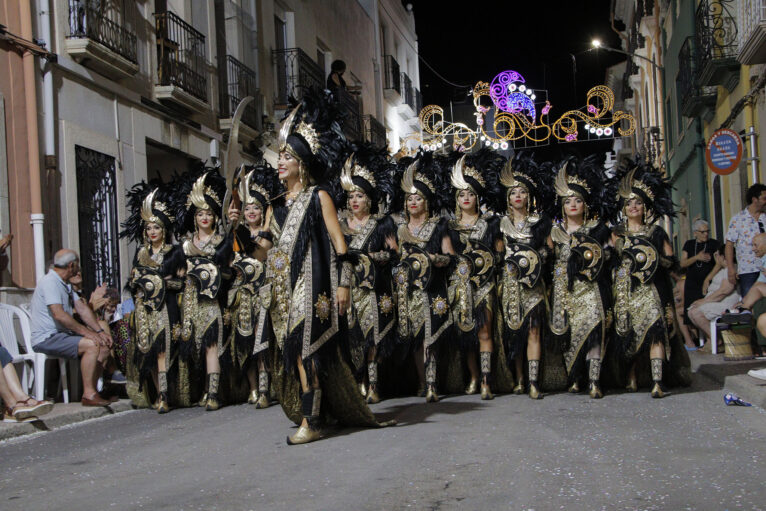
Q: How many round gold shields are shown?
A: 9